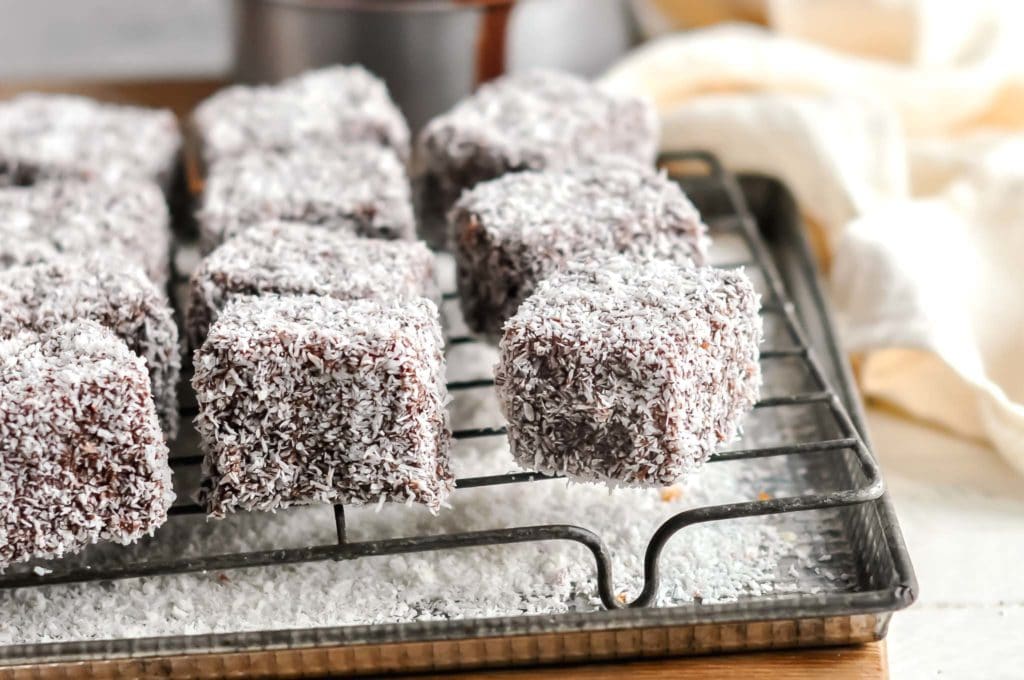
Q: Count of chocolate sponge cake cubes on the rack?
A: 11